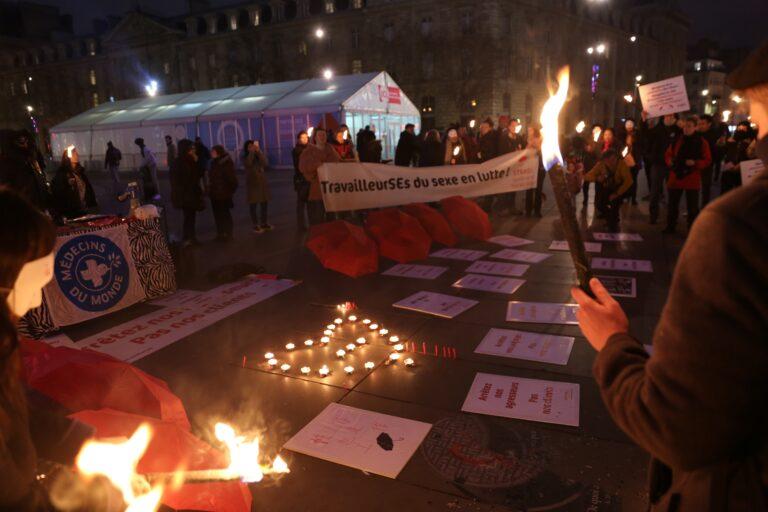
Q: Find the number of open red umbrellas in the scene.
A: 6